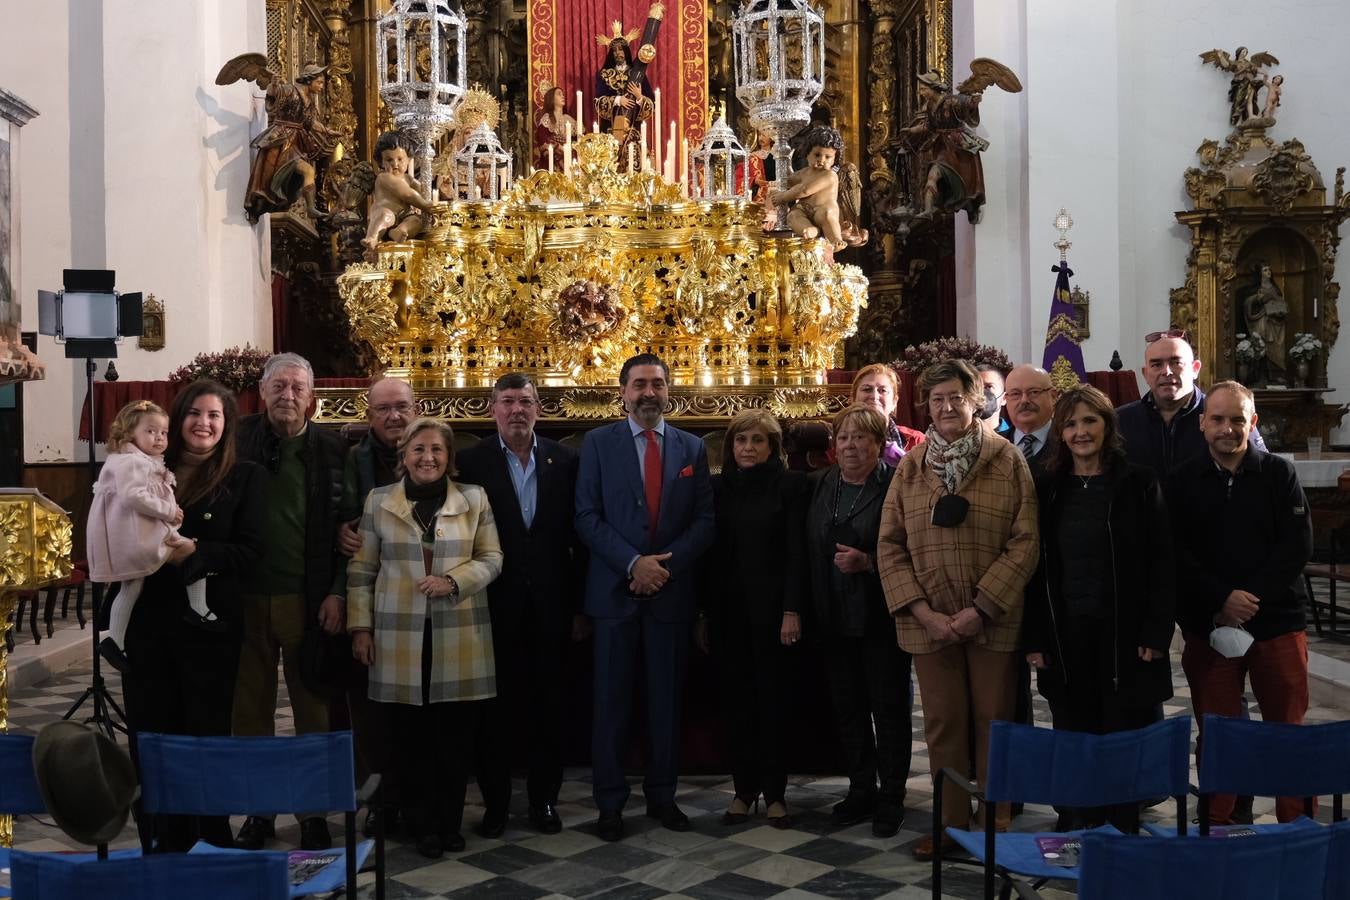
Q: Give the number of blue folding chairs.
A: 6